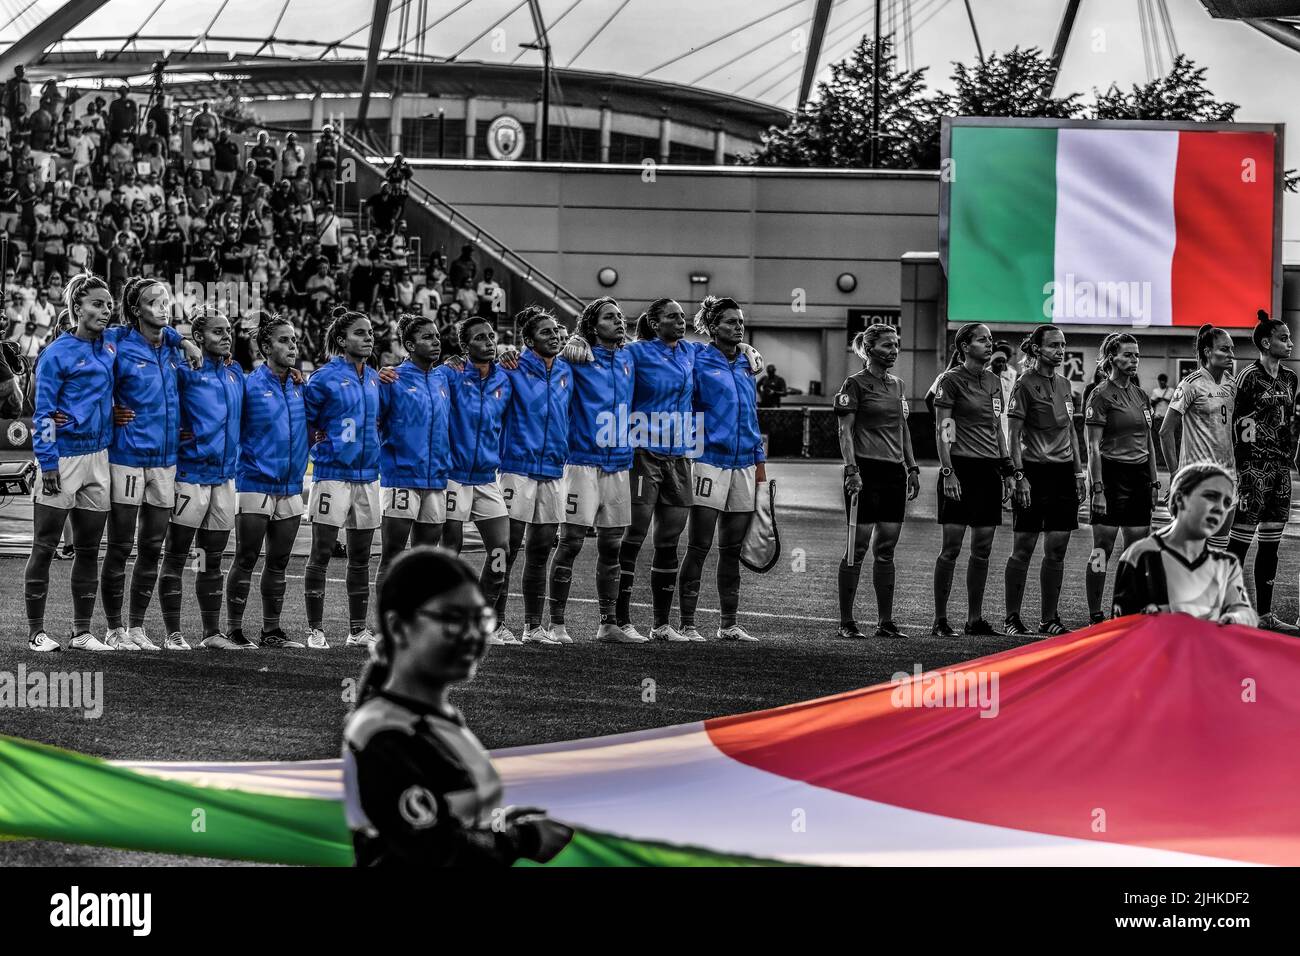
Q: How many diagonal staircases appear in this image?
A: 1